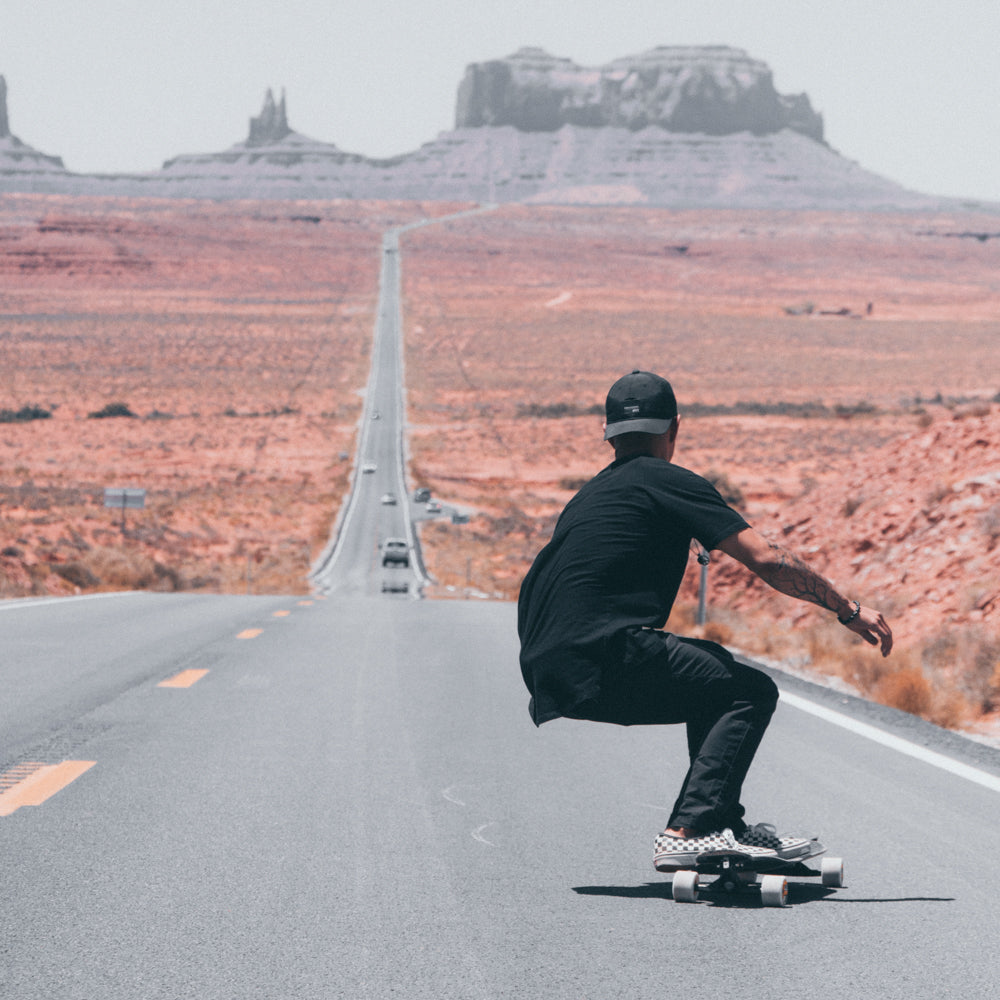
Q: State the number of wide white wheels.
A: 3